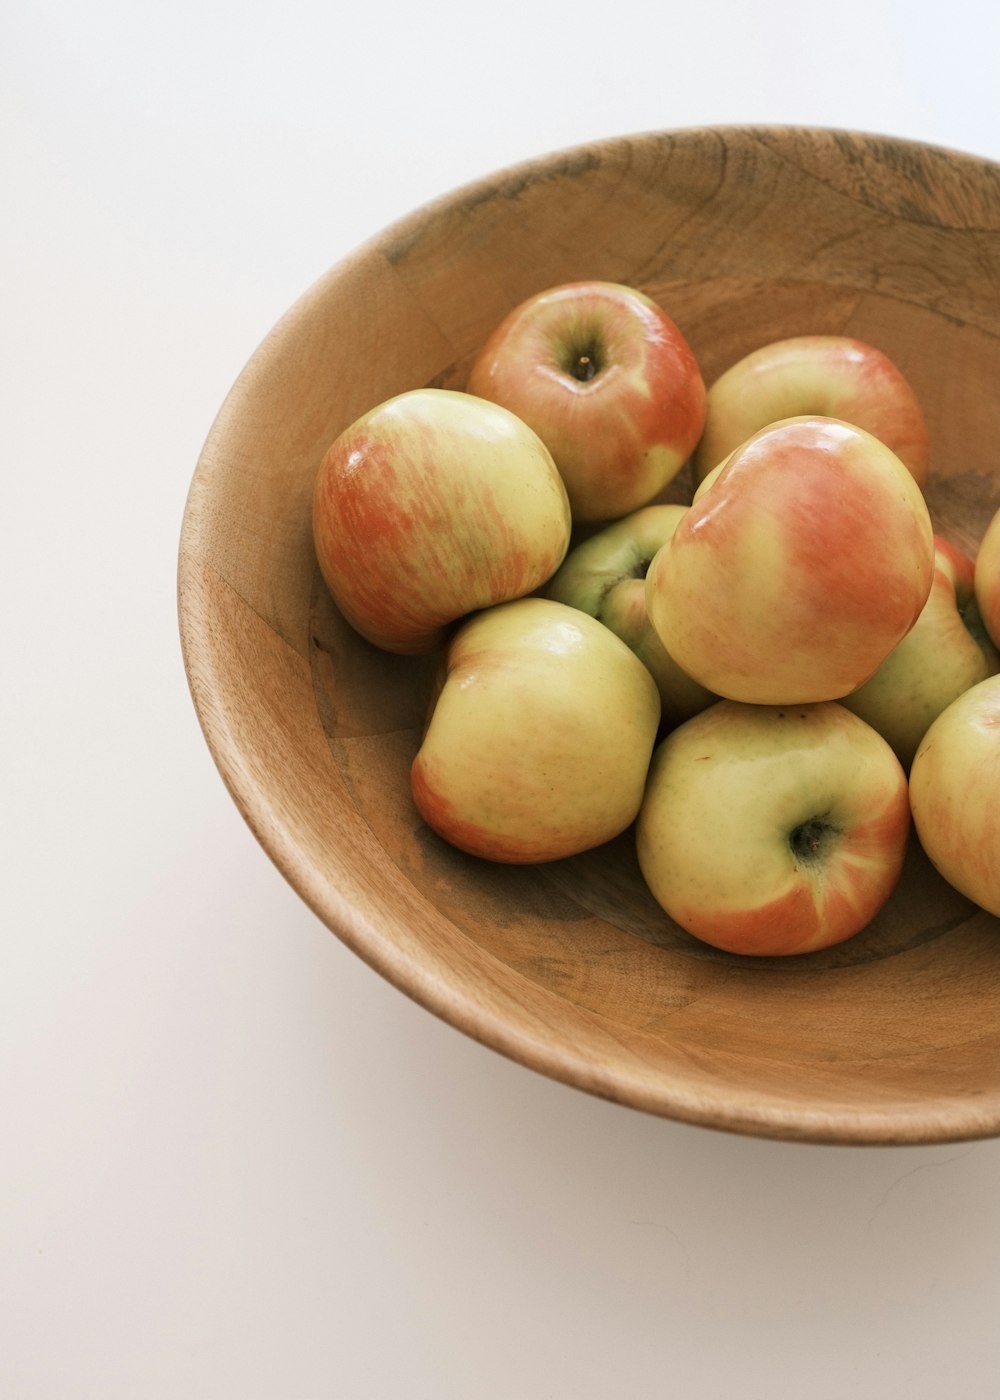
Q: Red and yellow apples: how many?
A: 10